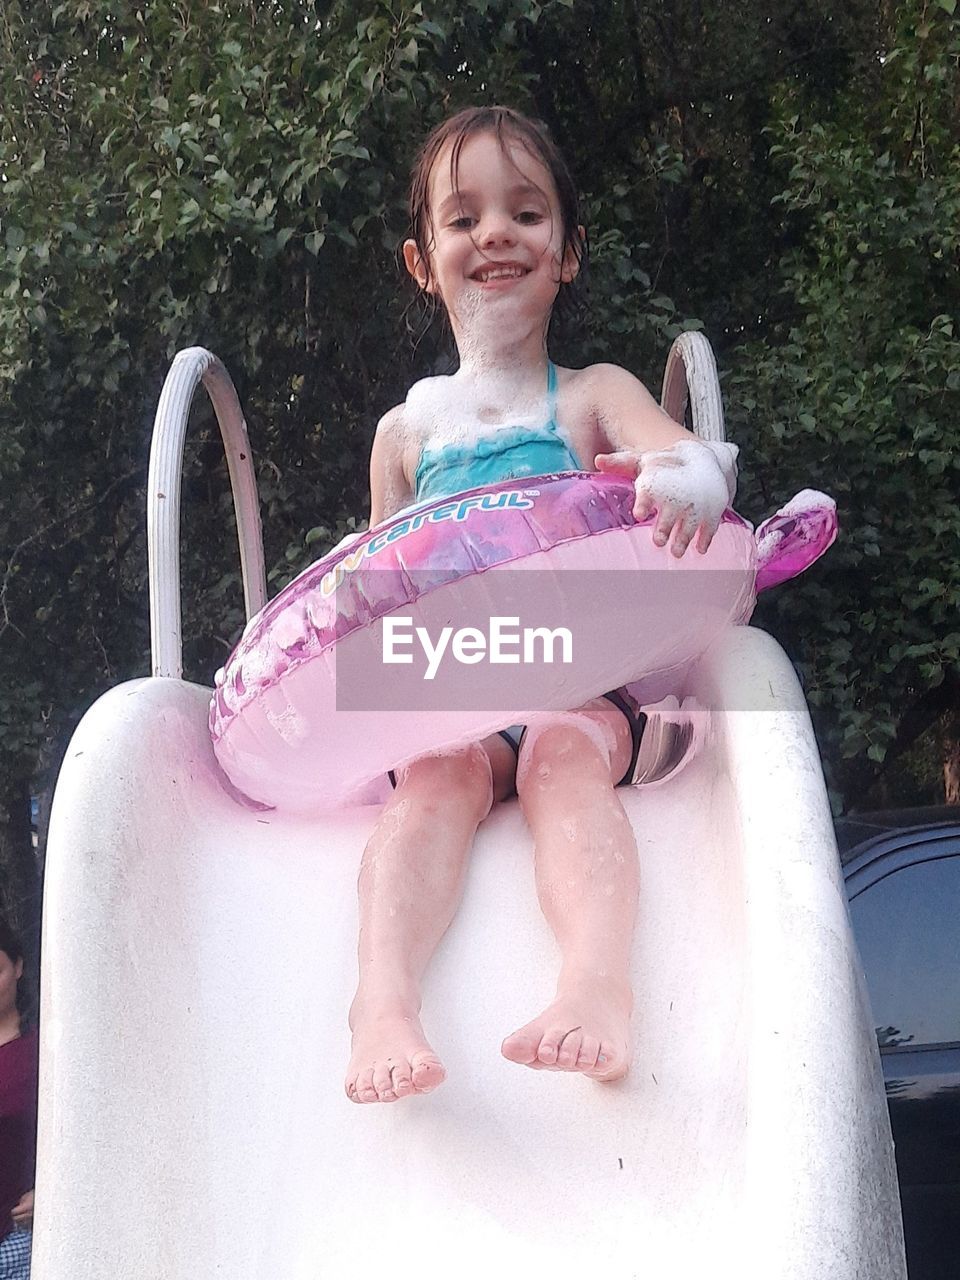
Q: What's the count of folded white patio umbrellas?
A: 0